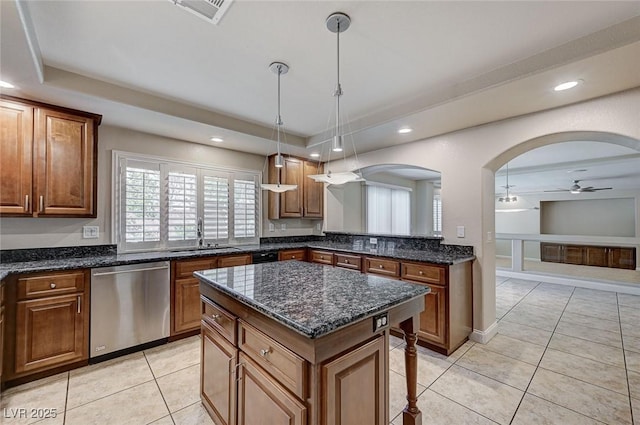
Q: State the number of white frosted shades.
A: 2